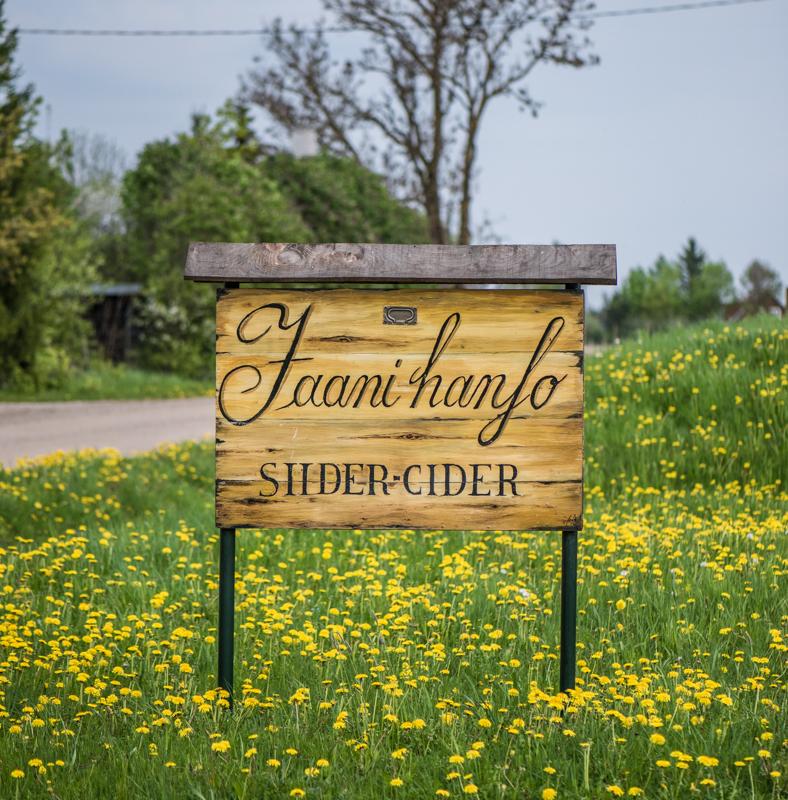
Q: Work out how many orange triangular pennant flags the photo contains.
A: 0